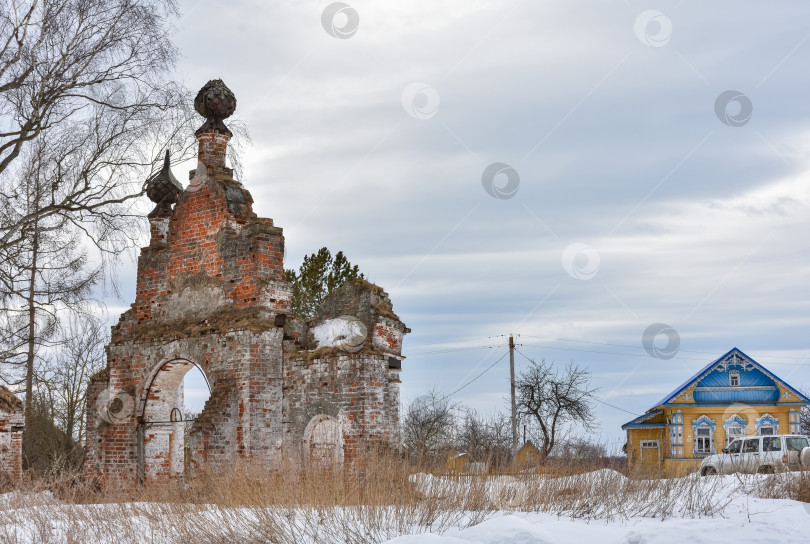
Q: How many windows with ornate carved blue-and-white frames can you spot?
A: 3